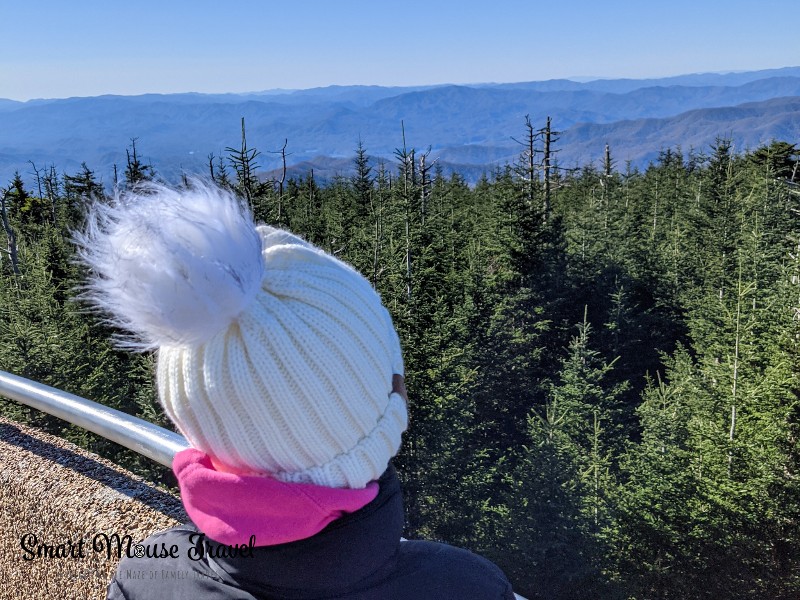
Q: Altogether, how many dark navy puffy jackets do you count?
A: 1